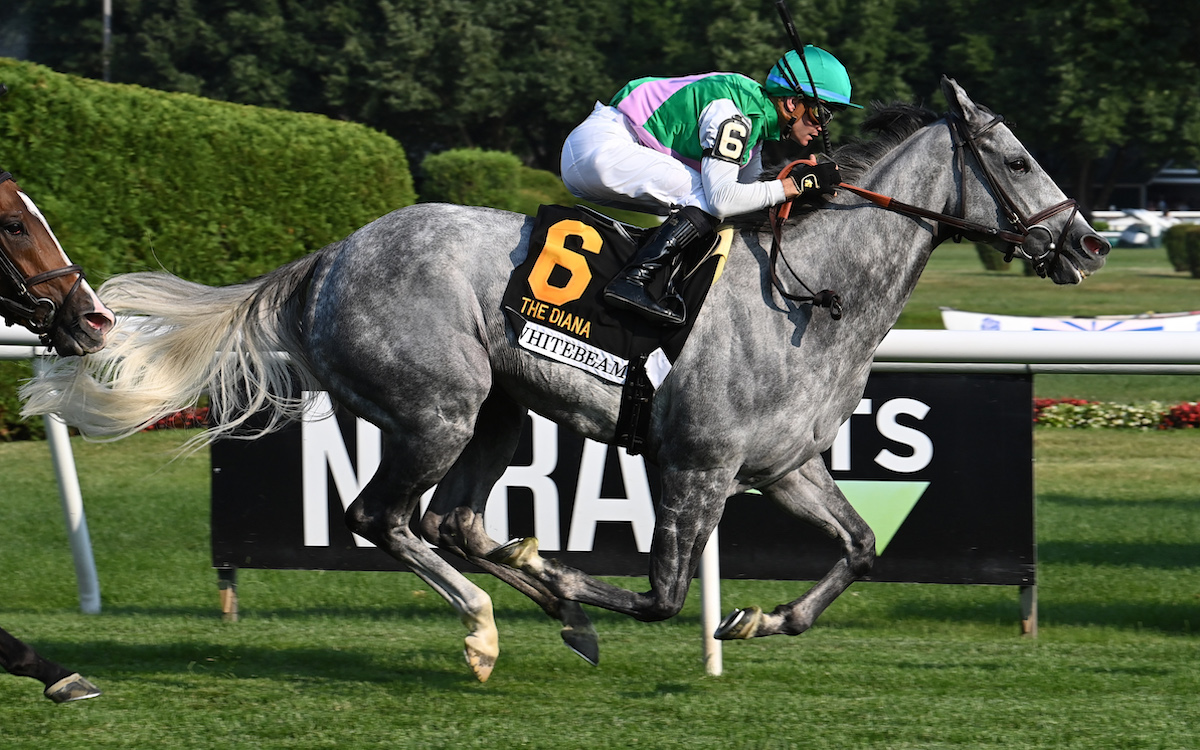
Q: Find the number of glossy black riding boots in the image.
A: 1